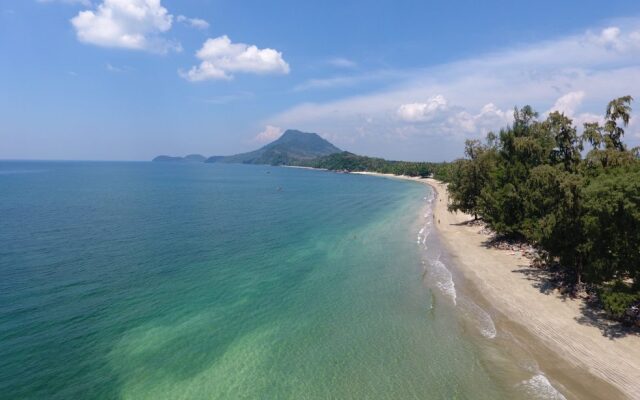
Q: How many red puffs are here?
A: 0